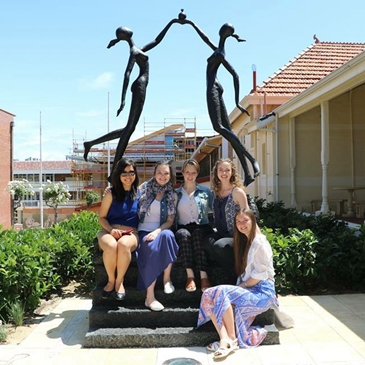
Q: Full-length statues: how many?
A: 2